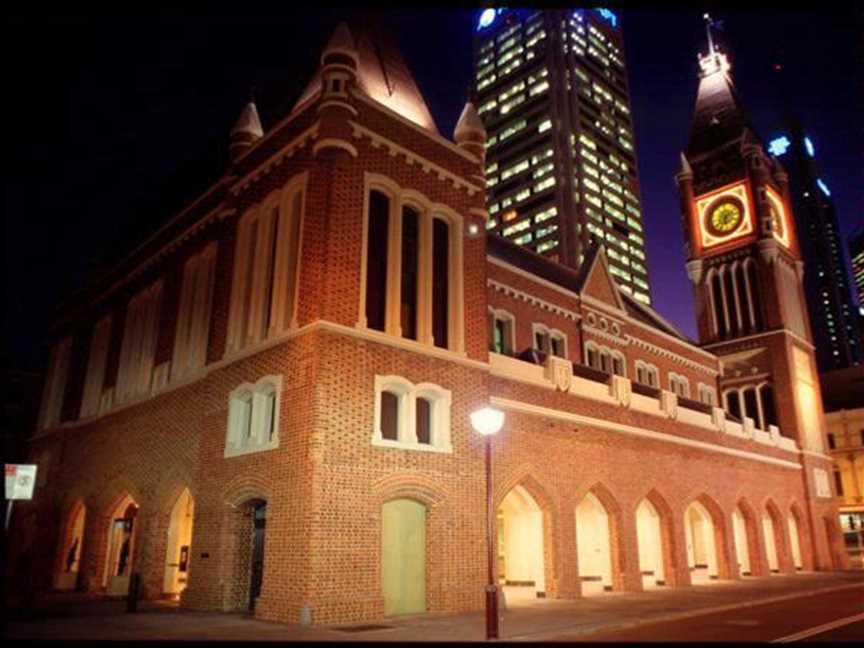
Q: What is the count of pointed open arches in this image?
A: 10